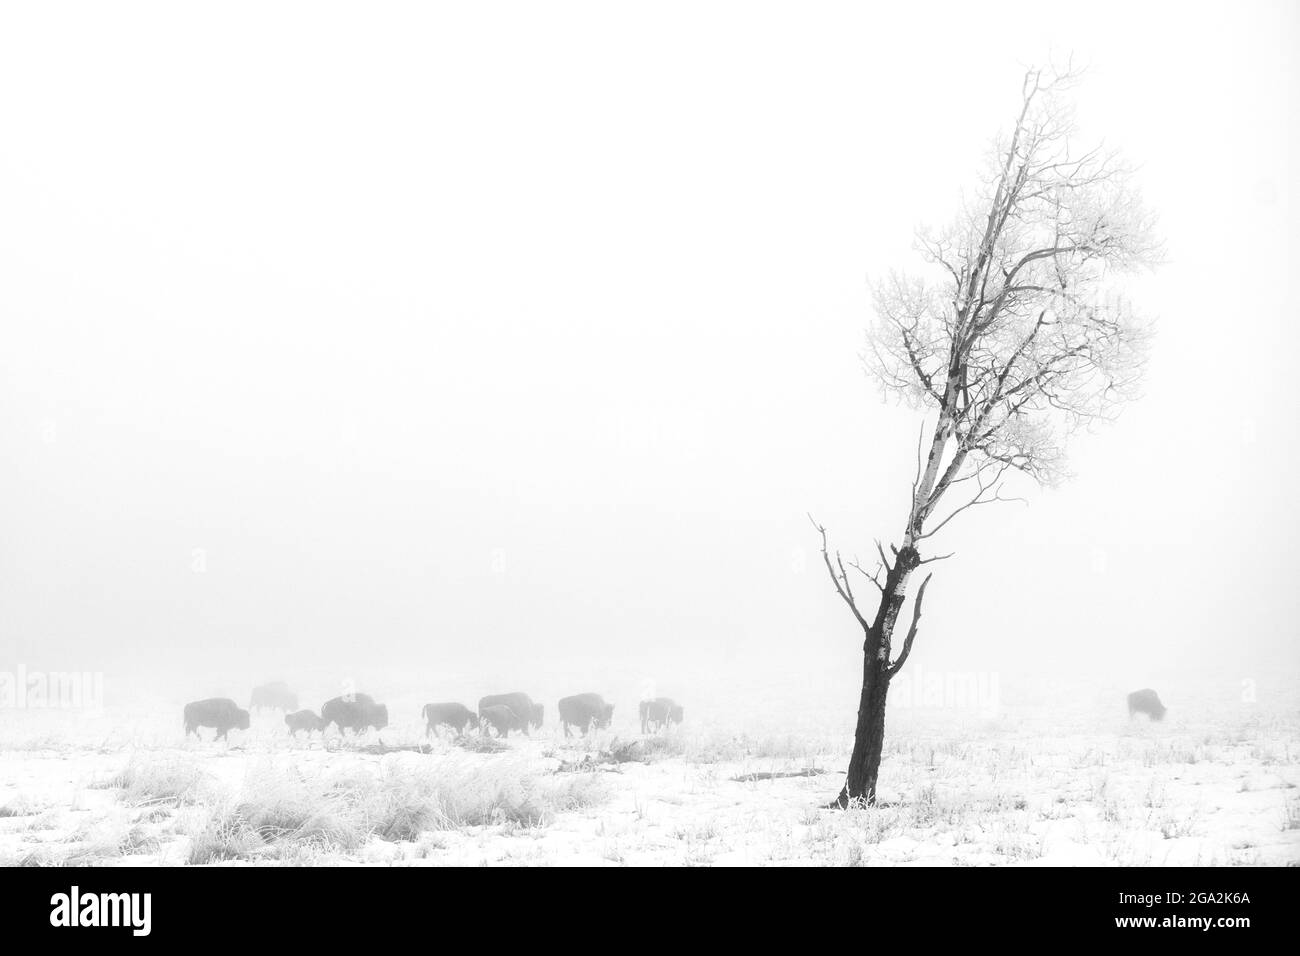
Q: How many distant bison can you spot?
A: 10